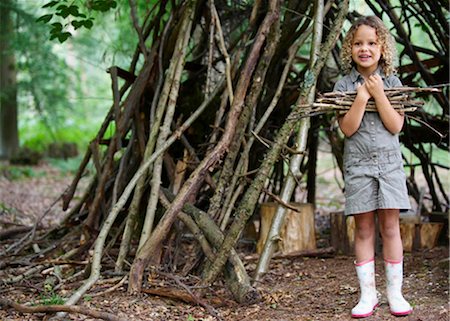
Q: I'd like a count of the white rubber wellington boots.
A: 2